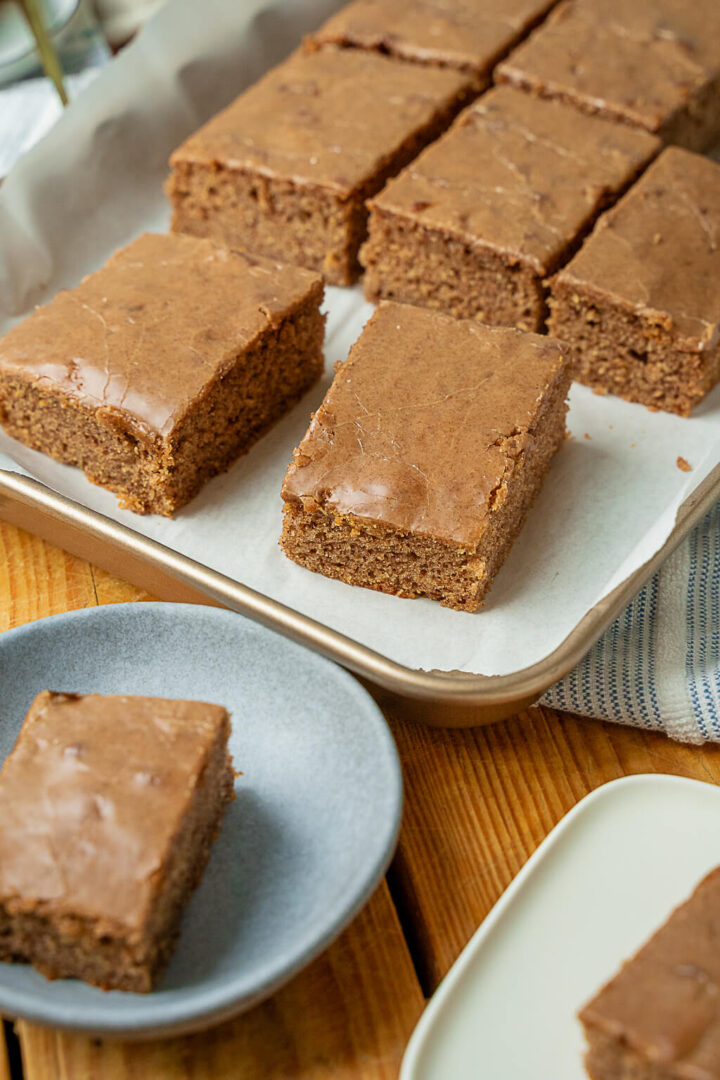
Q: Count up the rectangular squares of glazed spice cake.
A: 9